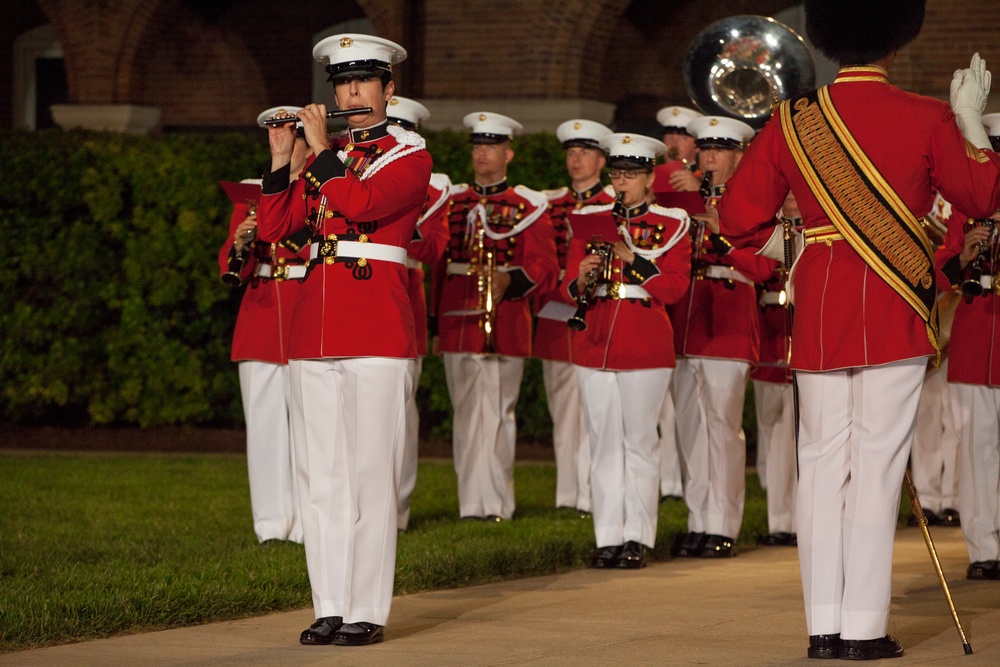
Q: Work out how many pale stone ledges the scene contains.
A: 2